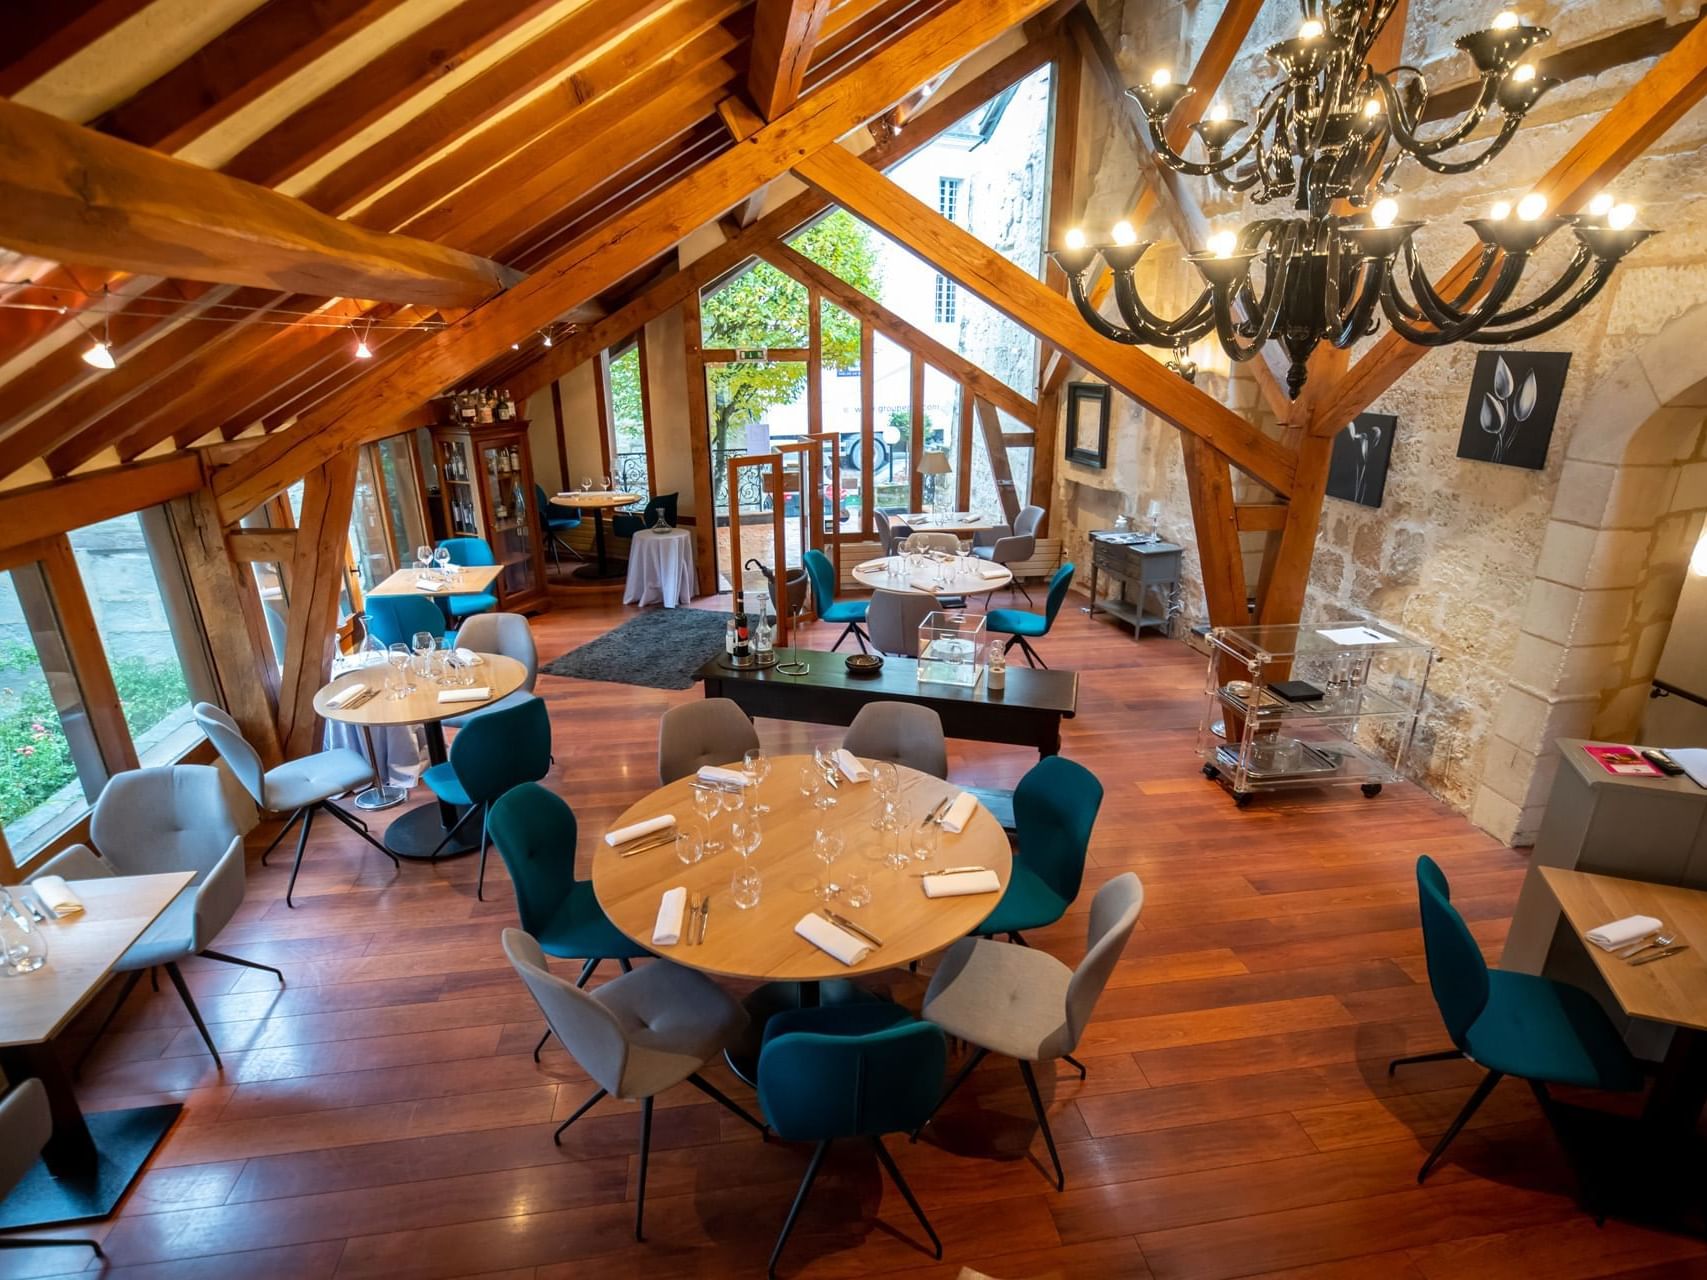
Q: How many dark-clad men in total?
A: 0